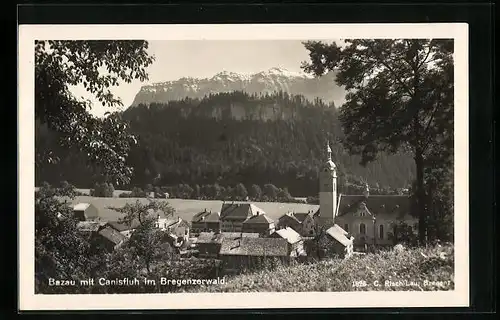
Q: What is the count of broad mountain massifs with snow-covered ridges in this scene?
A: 1